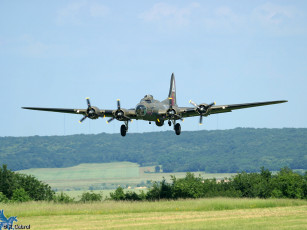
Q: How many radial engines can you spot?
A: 4